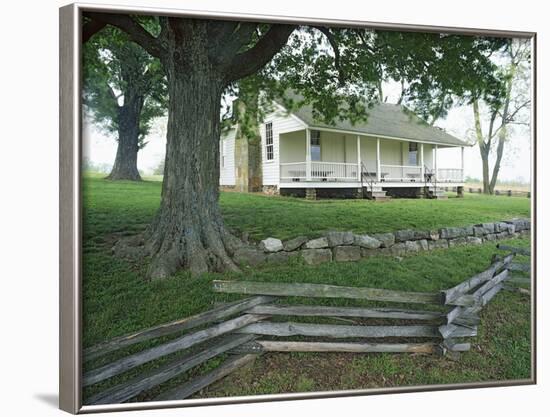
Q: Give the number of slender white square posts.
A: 6